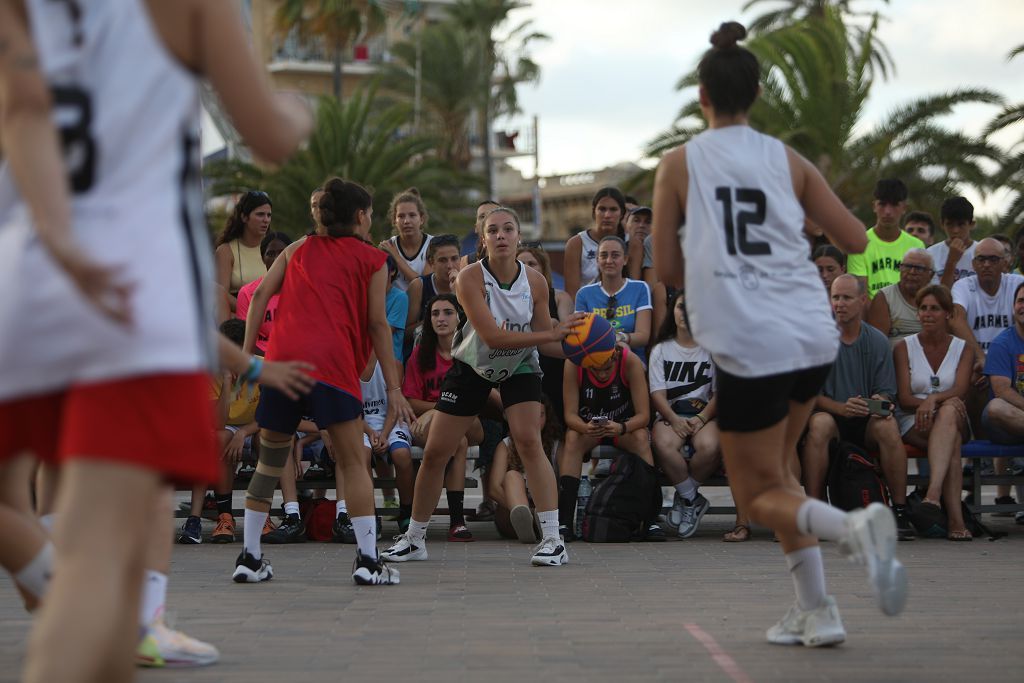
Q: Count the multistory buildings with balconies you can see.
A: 1